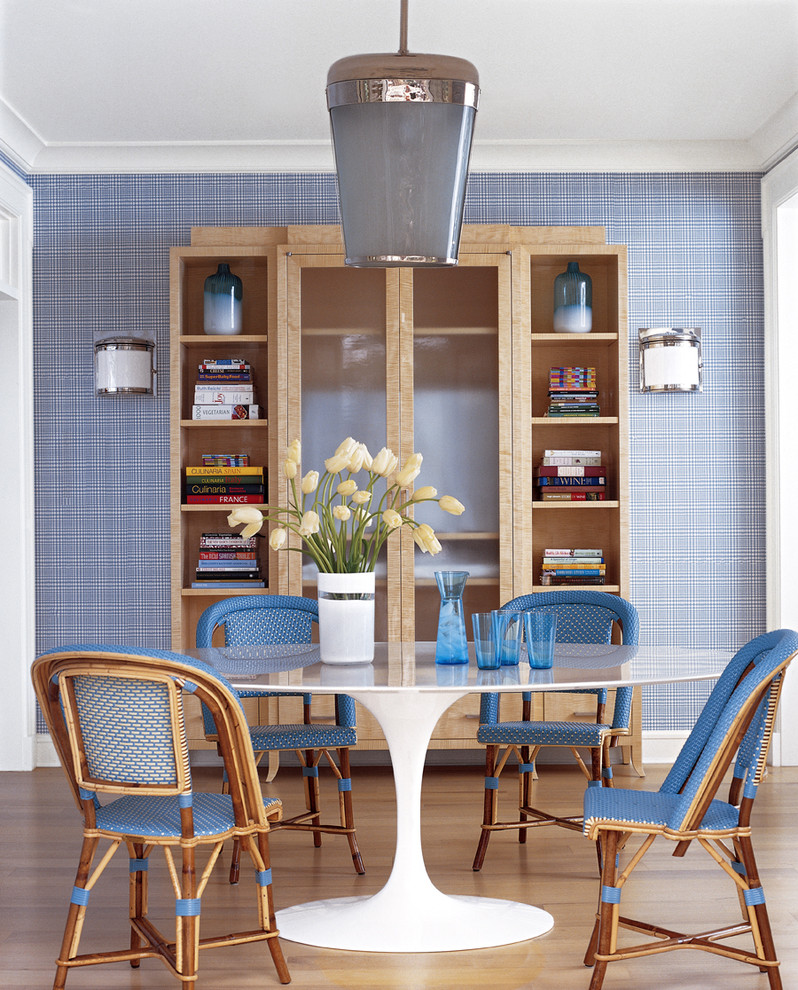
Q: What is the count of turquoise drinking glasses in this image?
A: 3